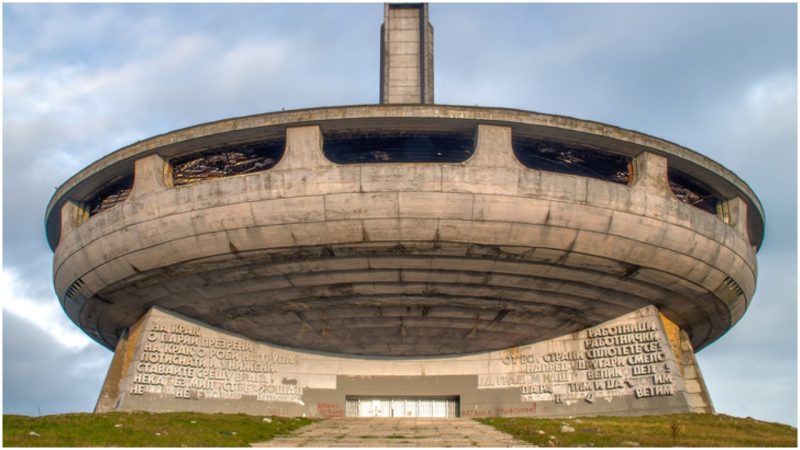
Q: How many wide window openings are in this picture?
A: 5